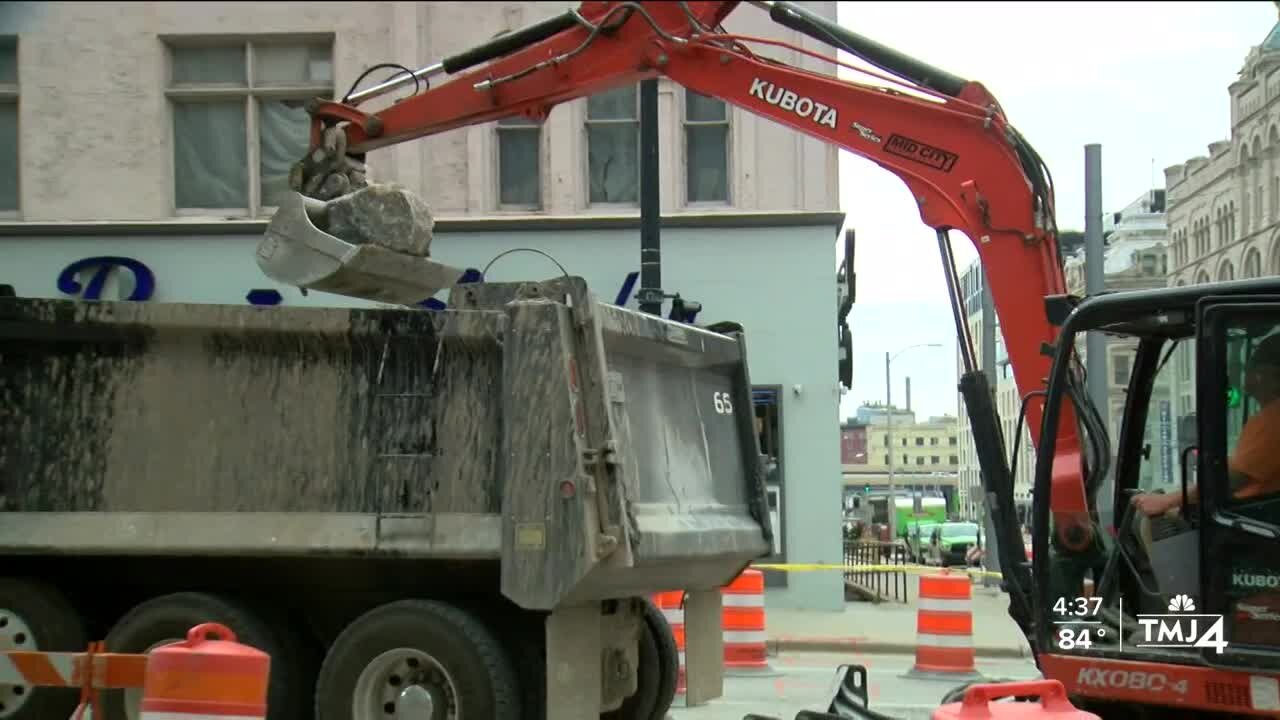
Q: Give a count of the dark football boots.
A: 0